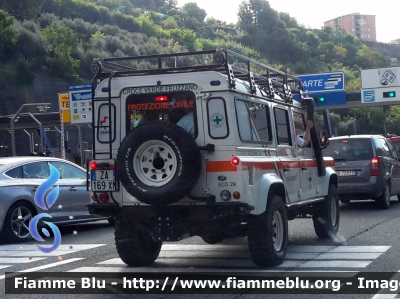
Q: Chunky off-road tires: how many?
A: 4